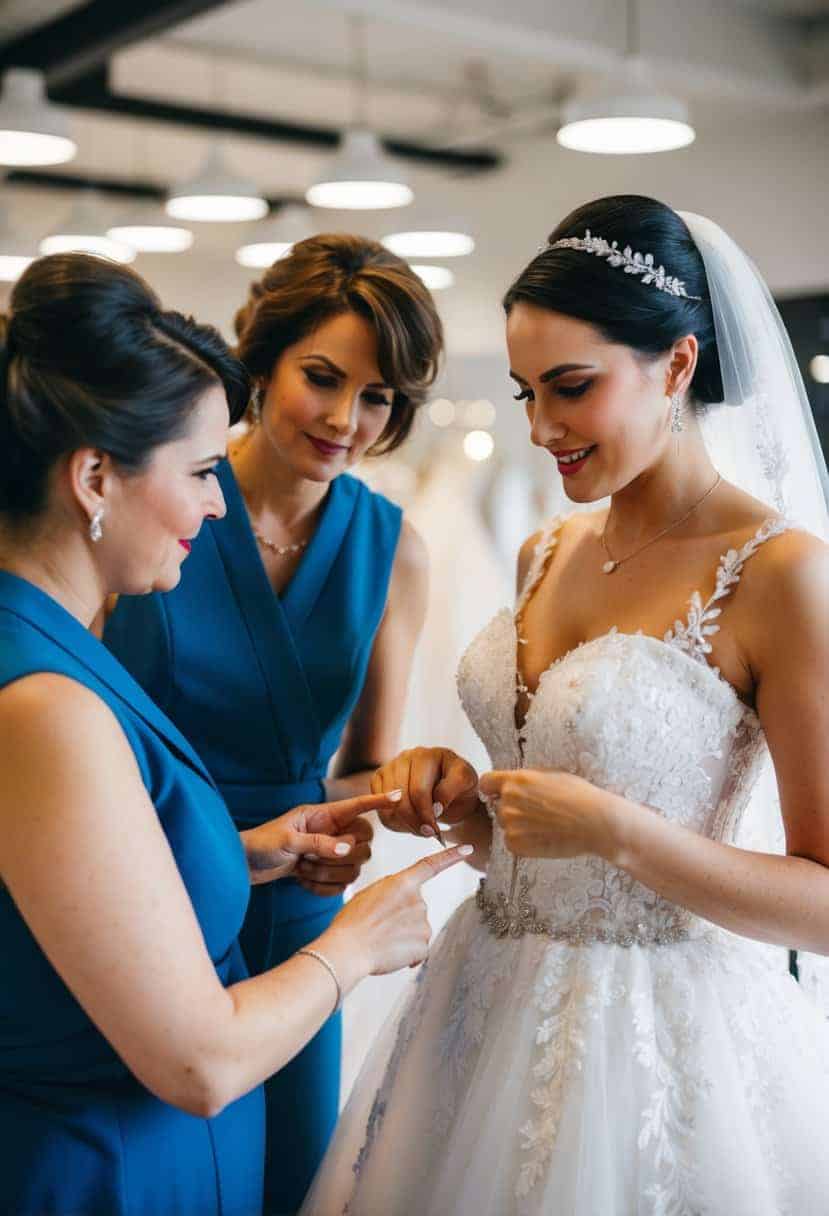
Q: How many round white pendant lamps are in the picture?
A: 10